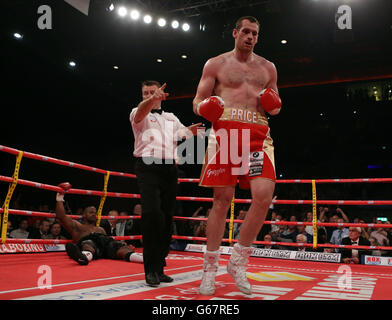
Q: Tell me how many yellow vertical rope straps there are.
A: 4